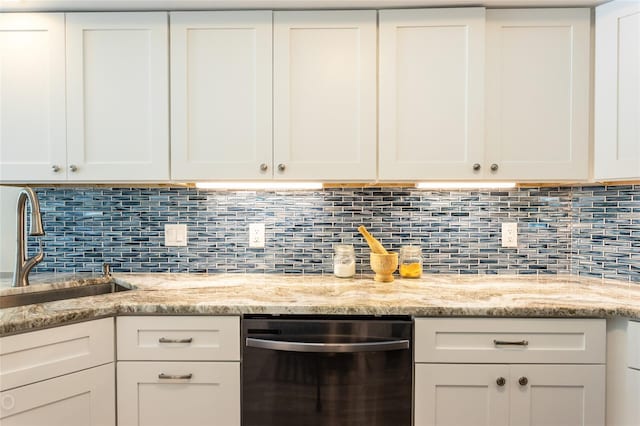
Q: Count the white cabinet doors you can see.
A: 11